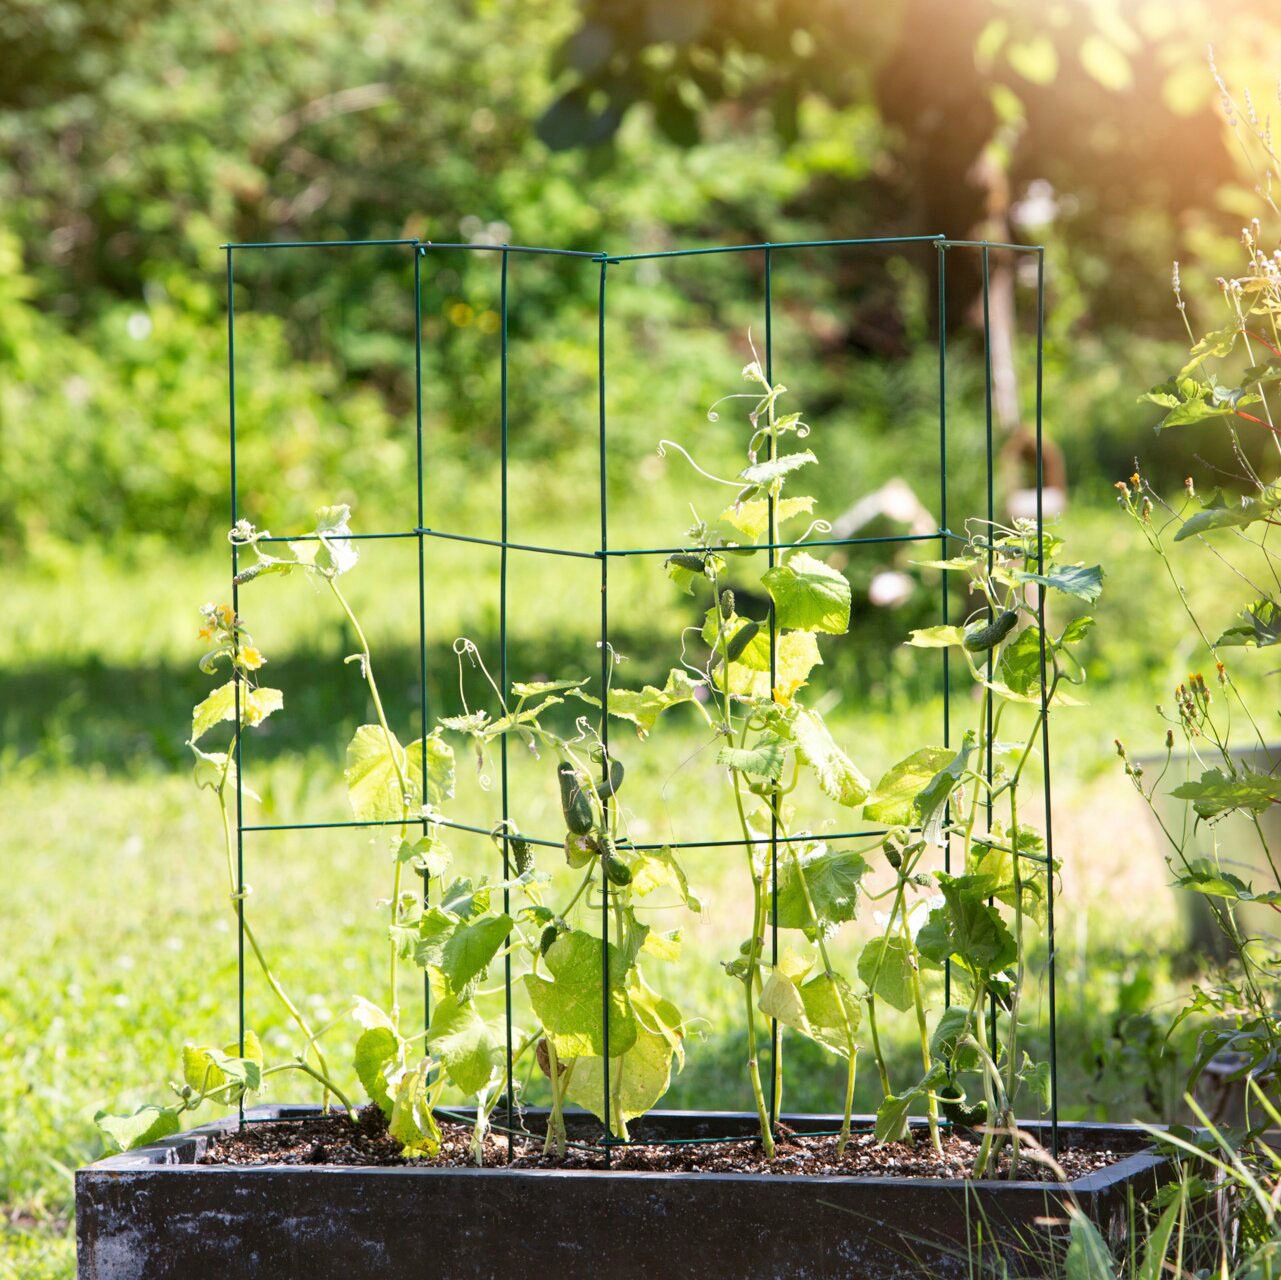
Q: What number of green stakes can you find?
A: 8